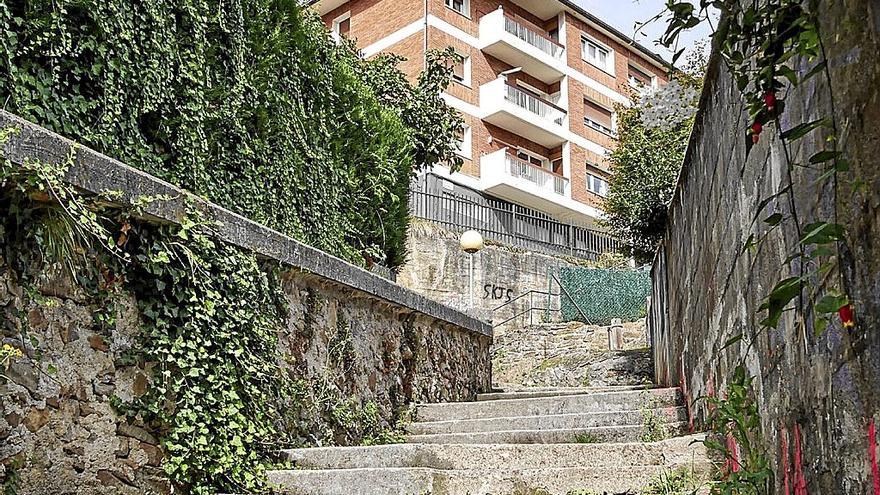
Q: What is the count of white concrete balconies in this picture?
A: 3